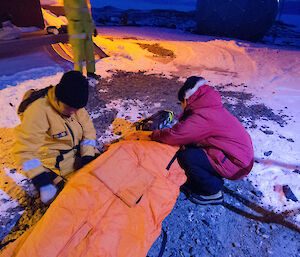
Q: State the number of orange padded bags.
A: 1